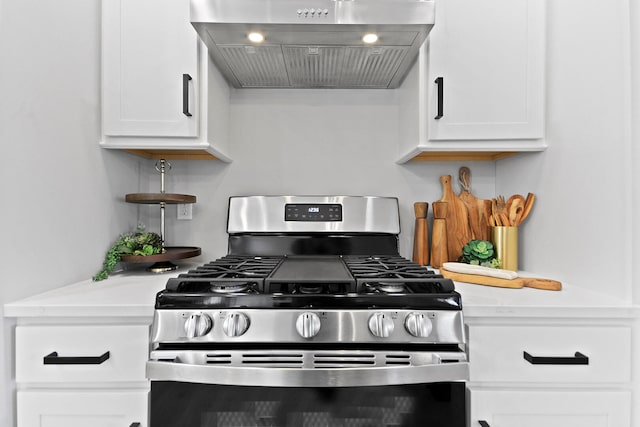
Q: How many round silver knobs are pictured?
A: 5